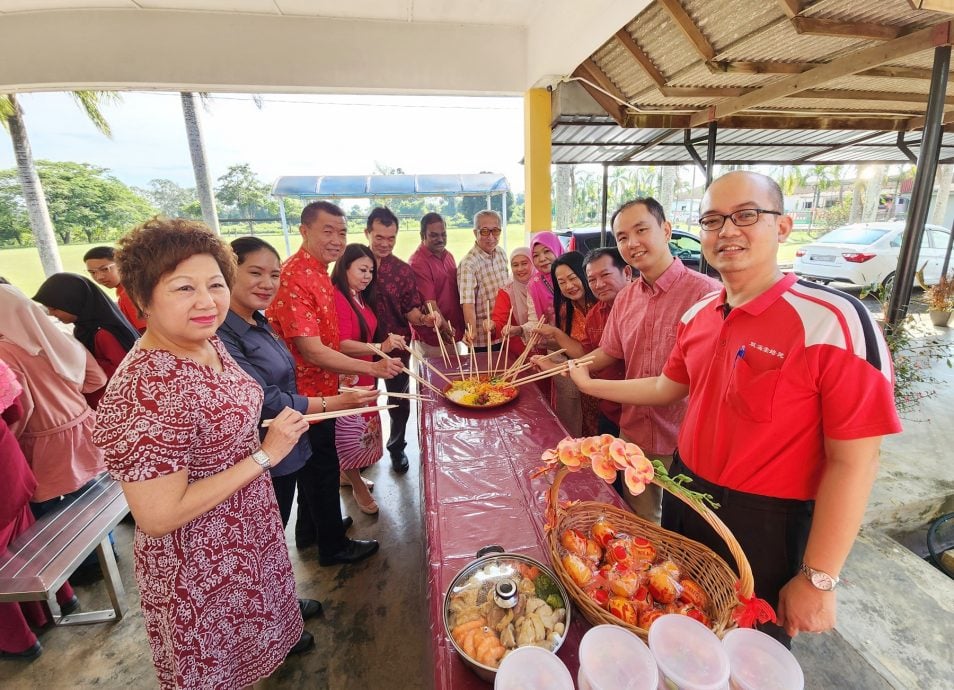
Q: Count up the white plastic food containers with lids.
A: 4